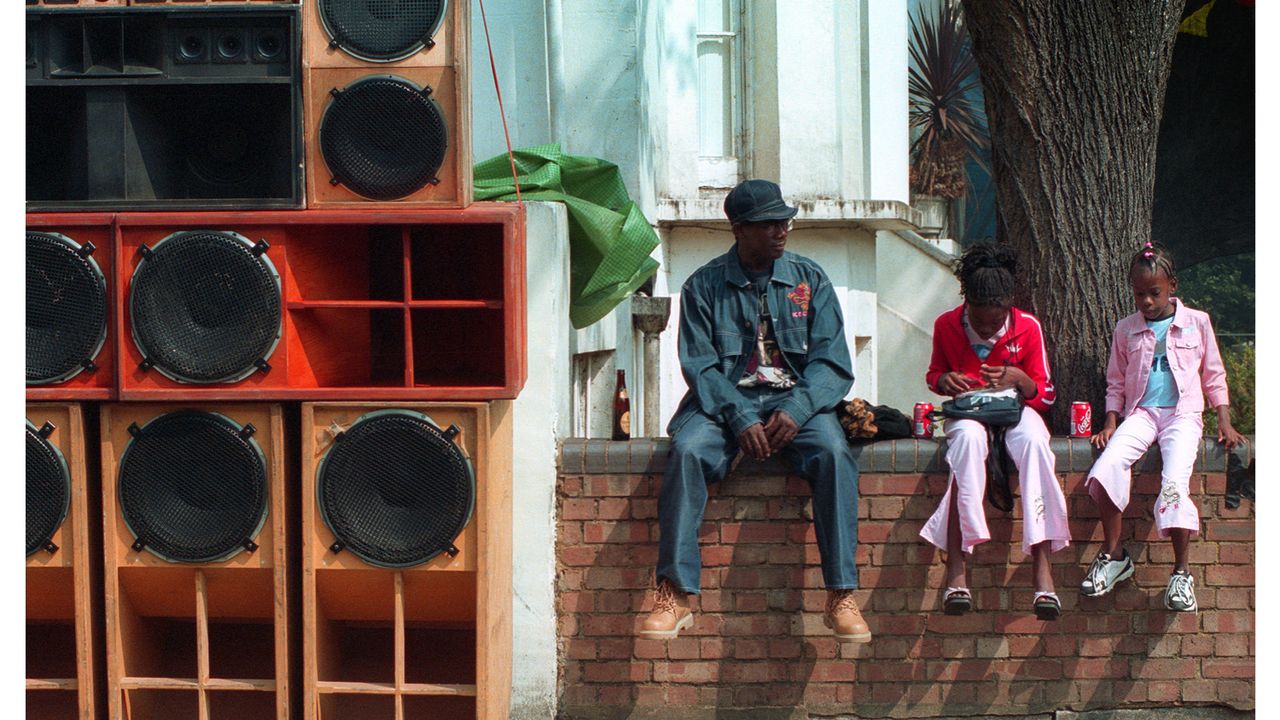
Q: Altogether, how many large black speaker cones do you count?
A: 7